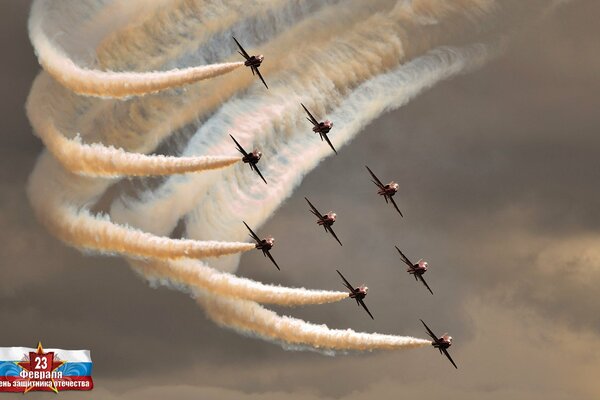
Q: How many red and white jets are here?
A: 9